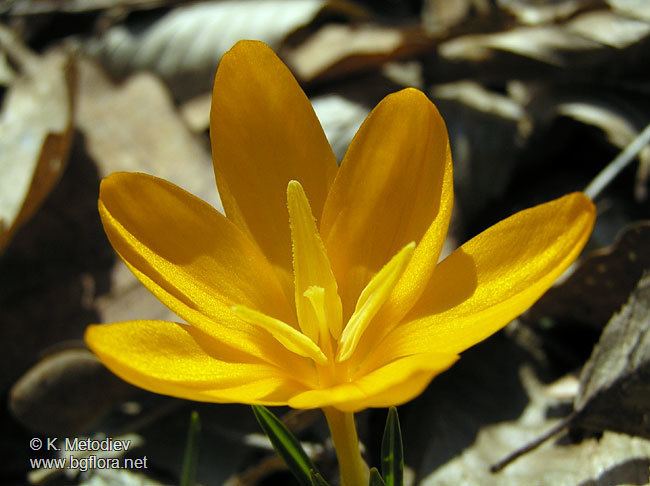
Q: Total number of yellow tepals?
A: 6